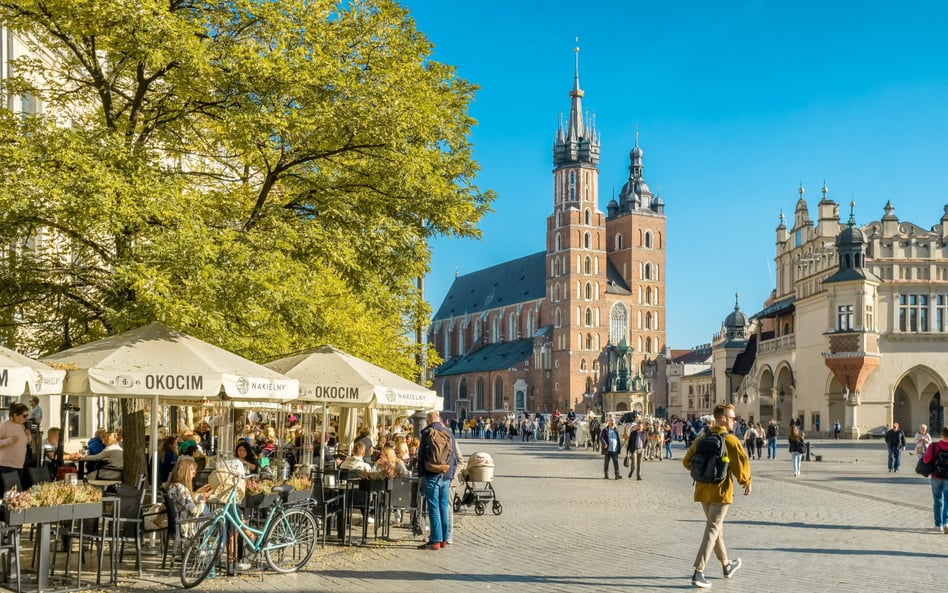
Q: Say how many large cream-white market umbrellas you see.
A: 3